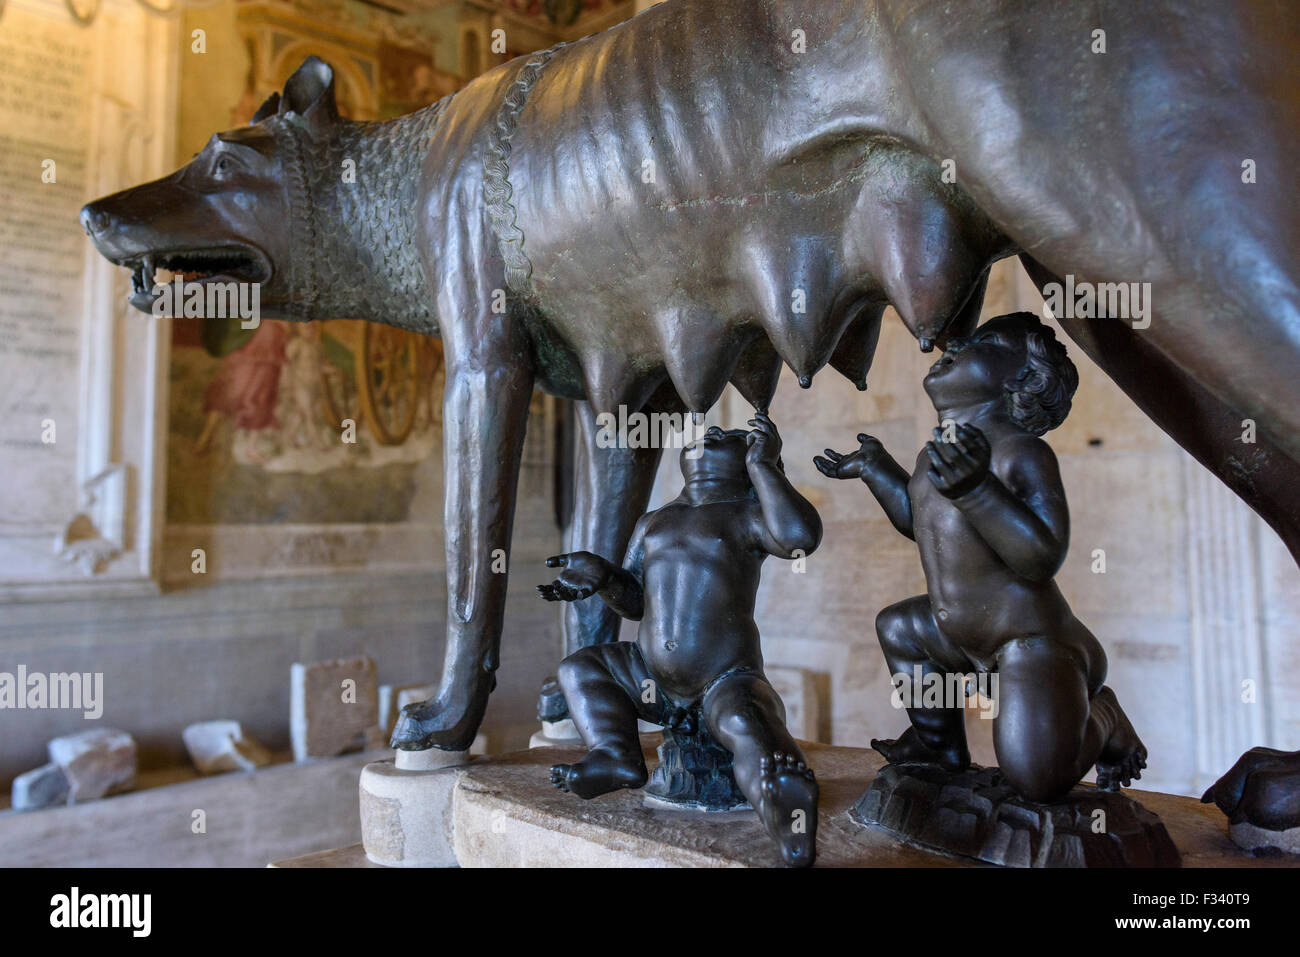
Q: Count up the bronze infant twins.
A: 2